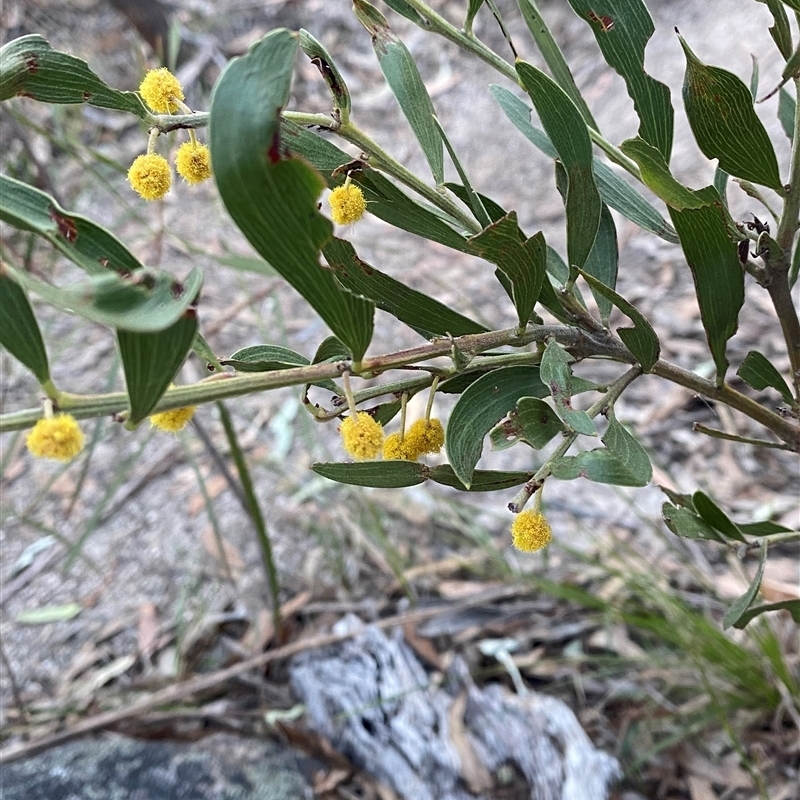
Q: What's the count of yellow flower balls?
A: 10